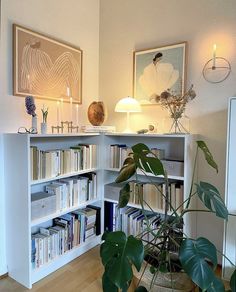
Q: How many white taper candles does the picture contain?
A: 5